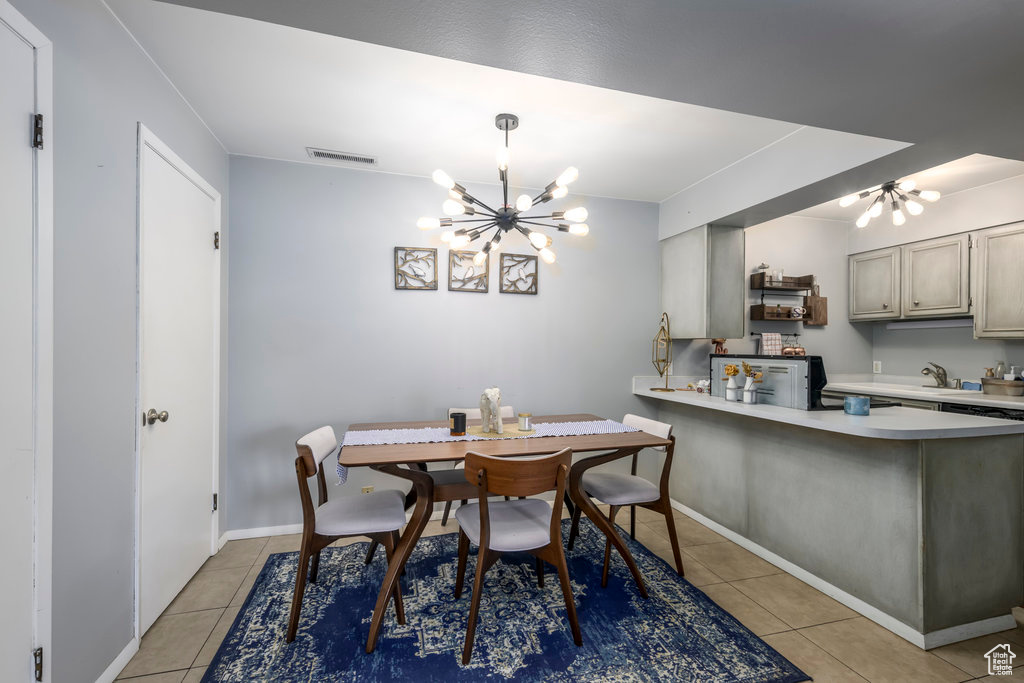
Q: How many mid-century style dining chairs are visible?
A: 4